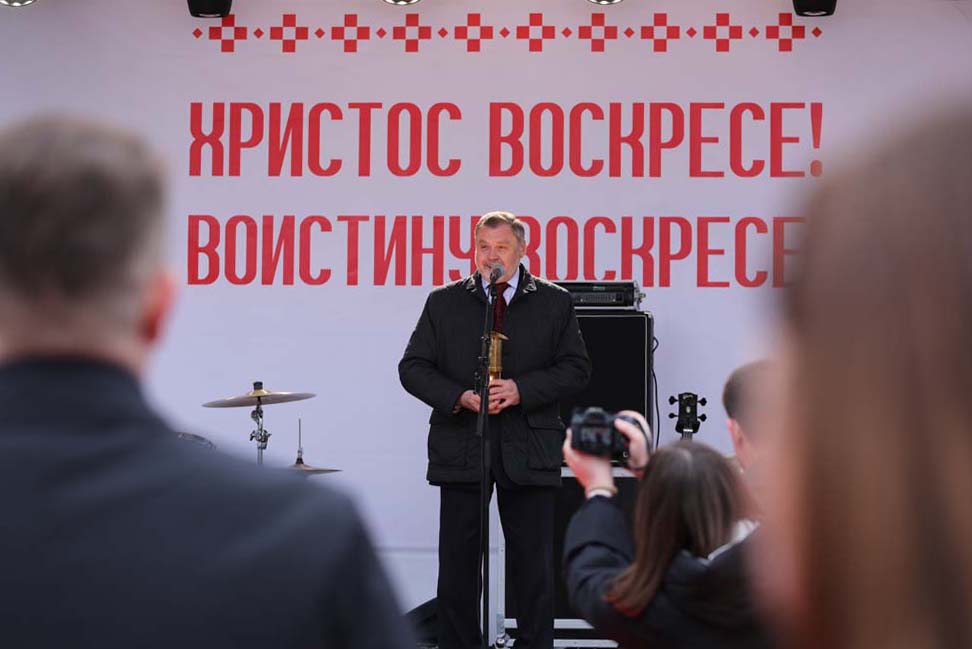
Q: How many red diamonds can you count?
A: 11